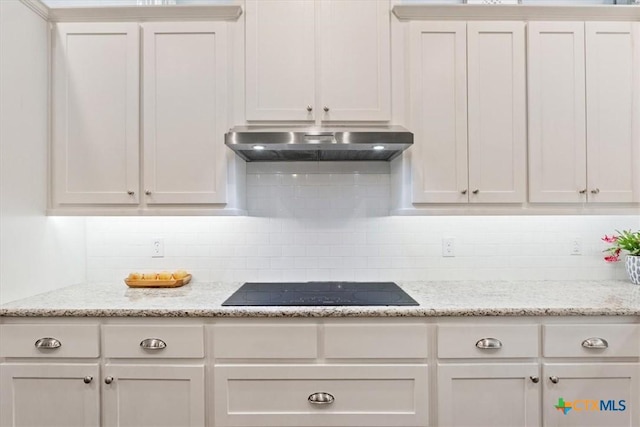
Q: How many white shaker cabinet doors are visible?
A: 12